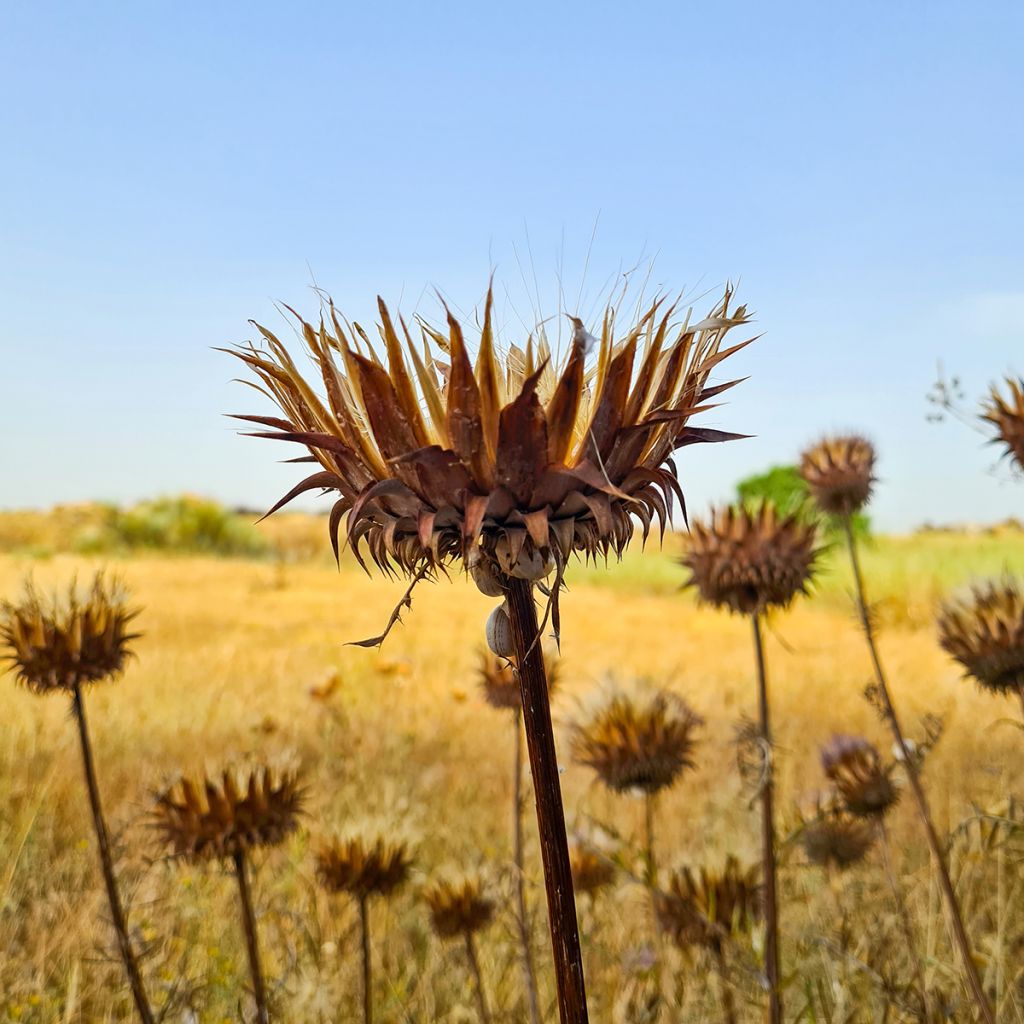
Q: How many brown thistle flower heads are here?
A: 15